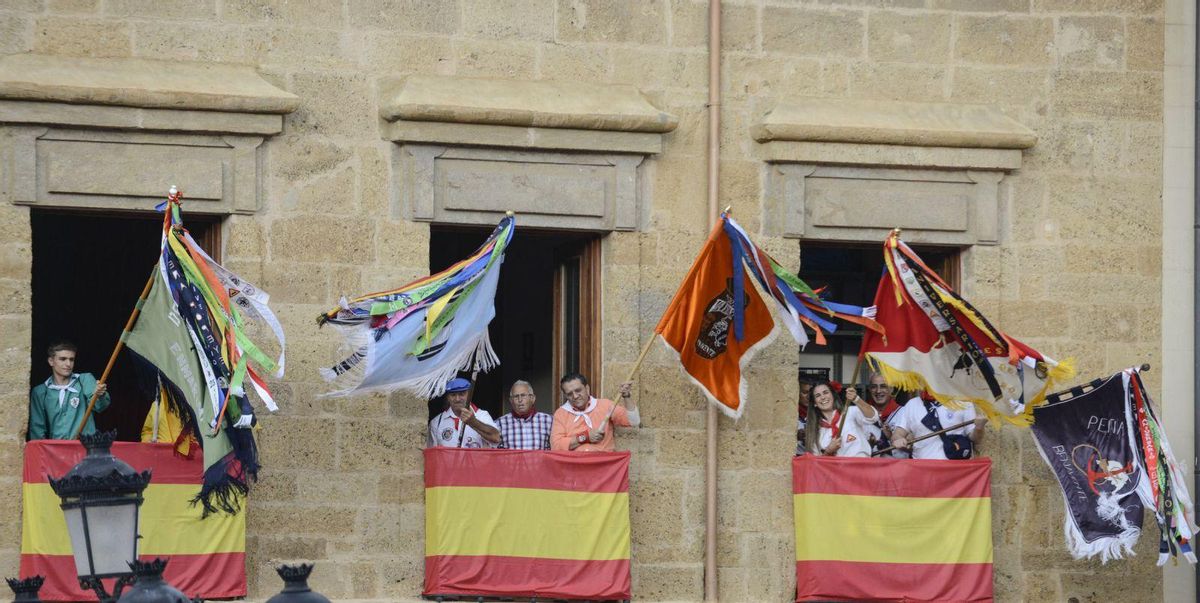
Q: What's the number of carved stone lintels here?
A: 3